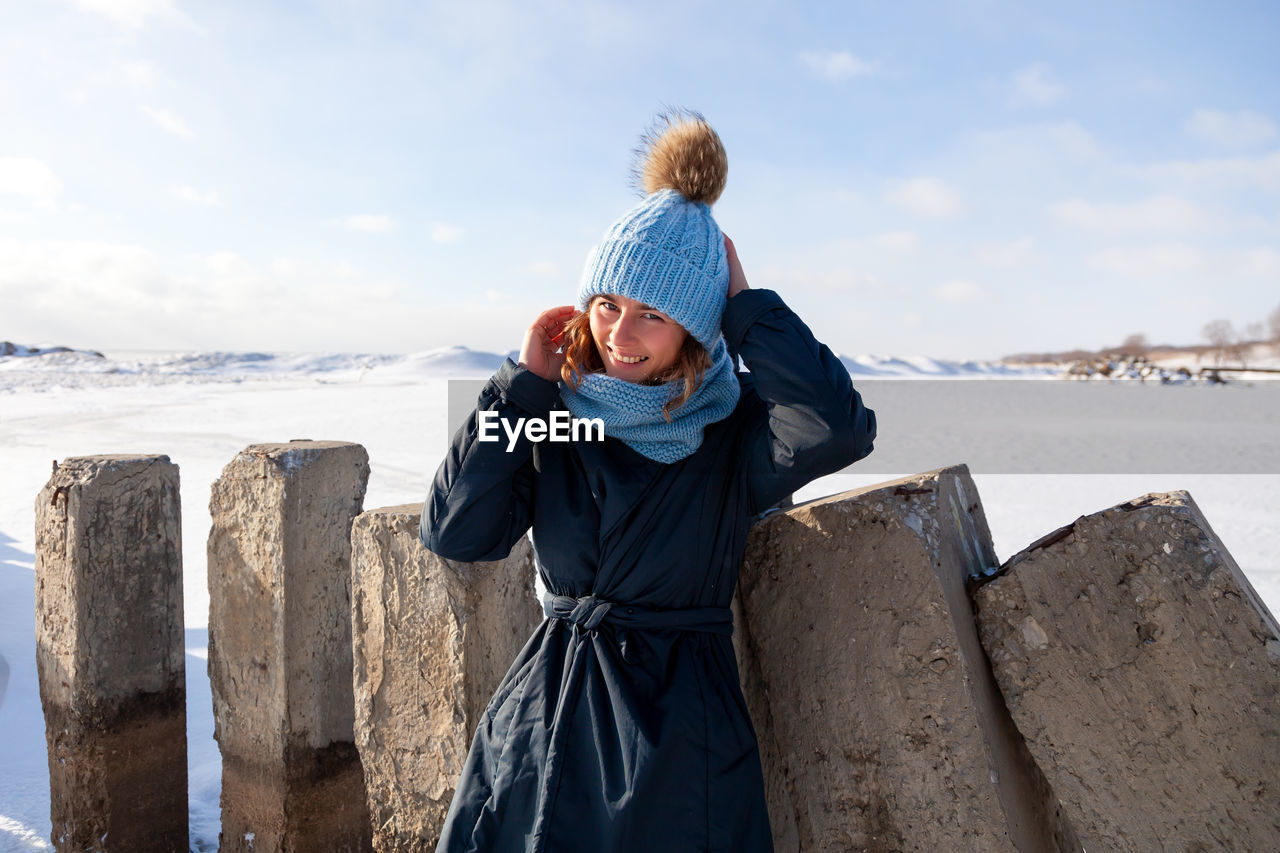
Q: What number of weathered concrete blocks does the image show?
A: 5